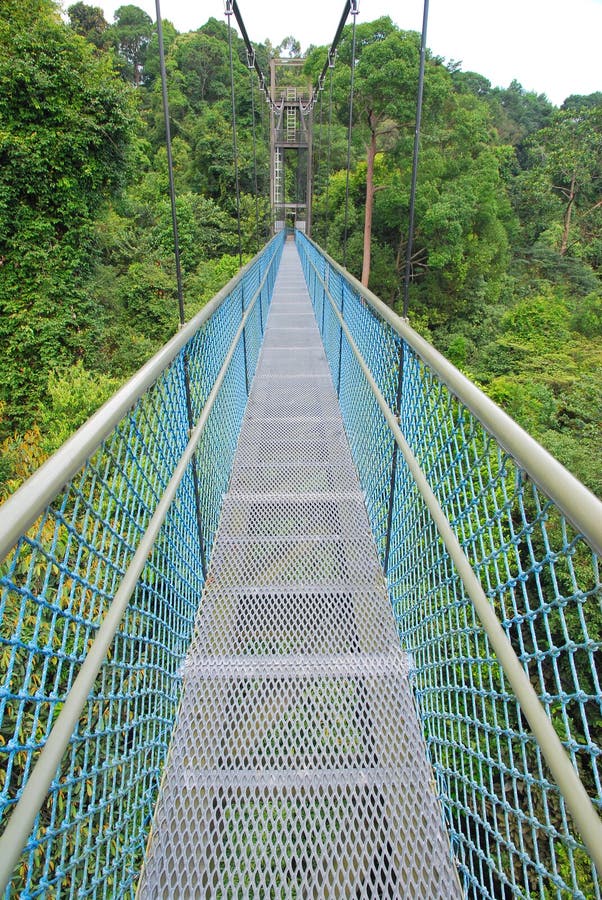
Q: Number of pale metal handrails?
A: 4